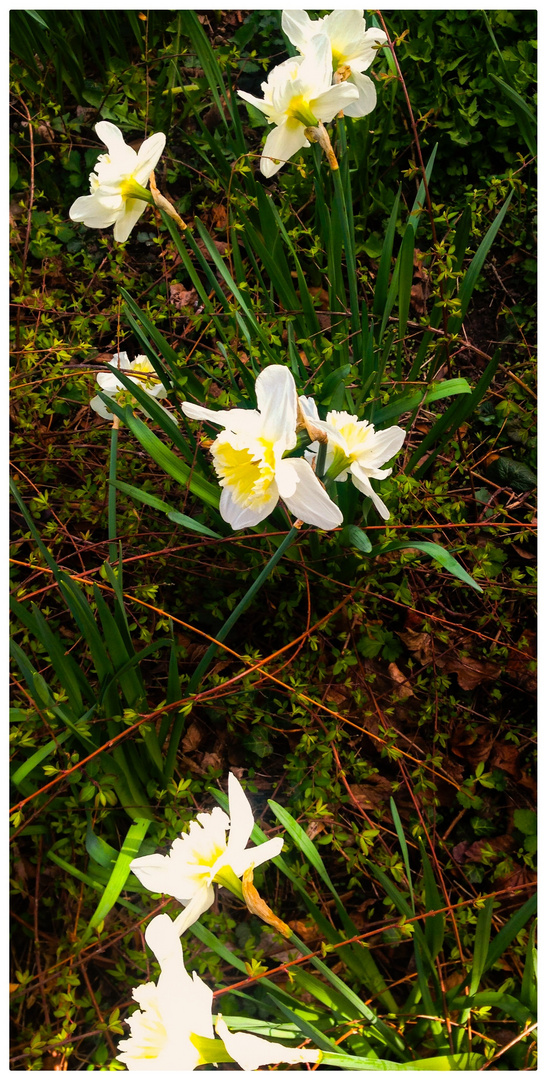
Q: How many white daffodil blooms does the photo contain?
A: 8